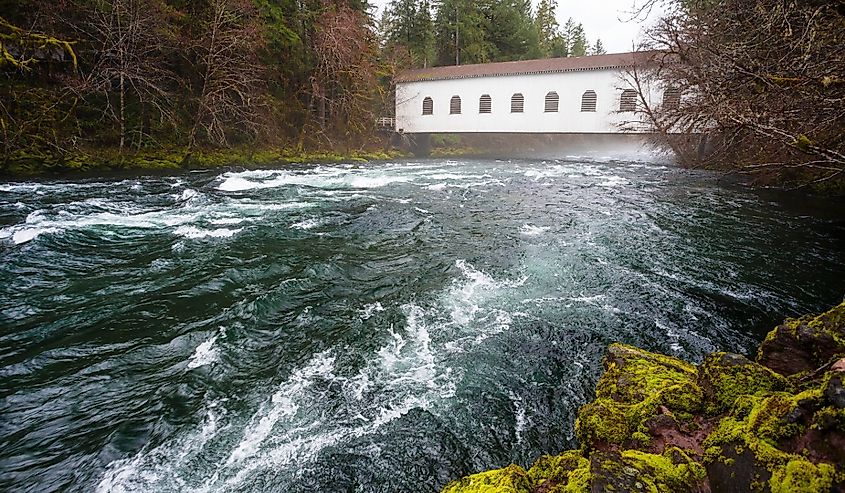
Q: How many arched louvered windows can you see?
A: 8